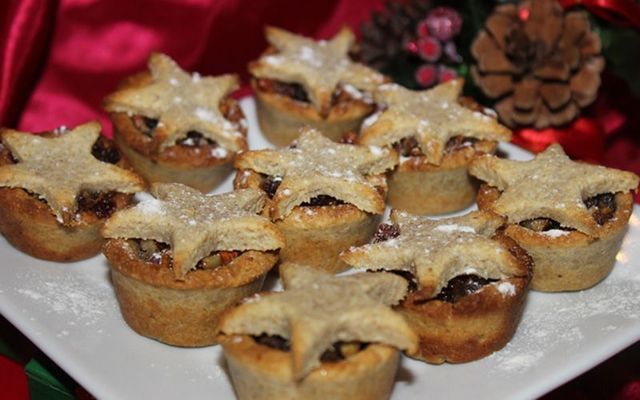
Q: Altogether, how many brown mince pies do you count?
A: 9